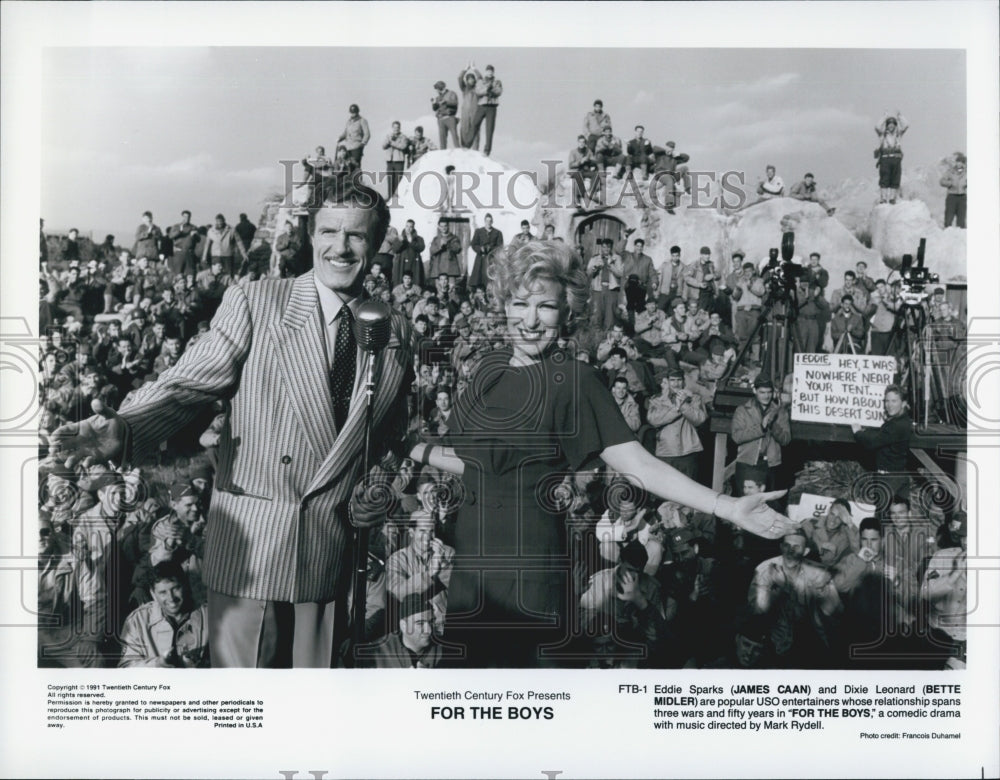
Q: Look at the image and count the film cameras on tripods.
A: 2